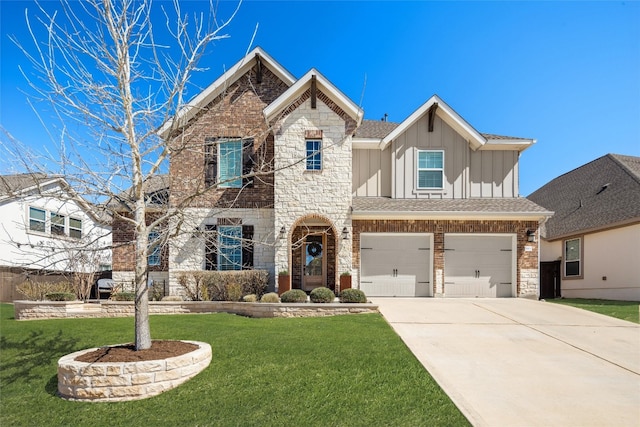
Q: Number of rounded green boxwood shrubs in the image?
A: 3